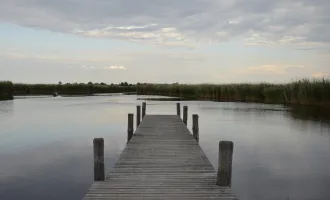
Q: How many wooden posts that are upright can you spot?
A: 8